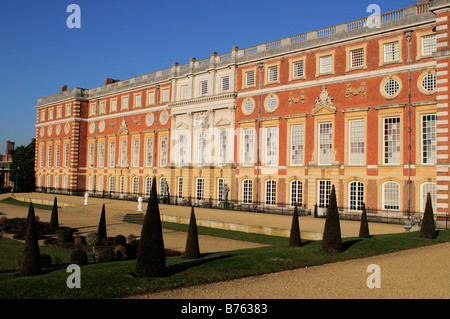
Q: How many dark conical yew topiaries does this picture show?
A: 9